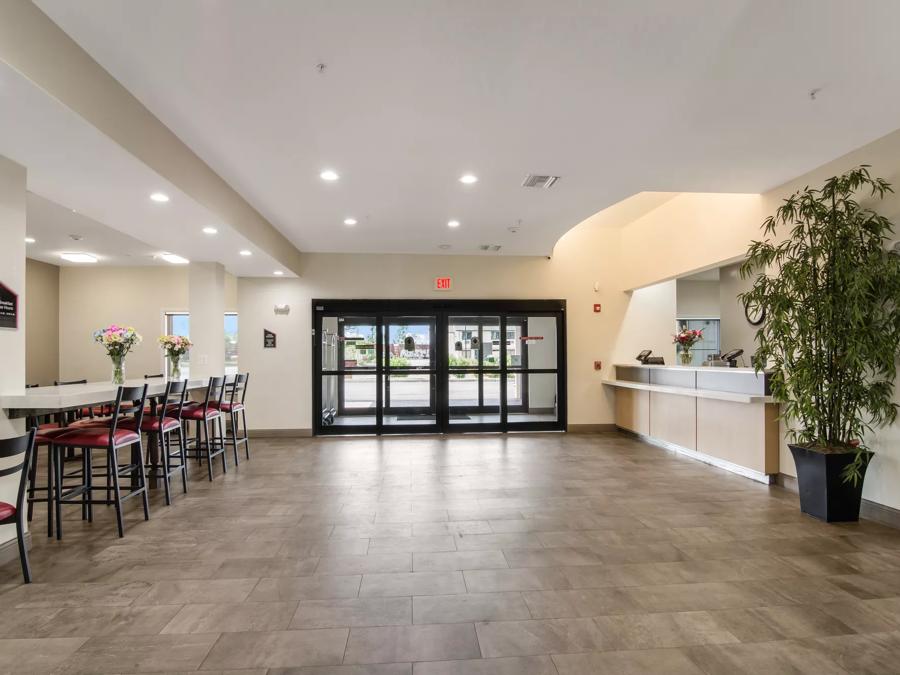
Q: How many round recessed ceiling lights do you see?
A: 9